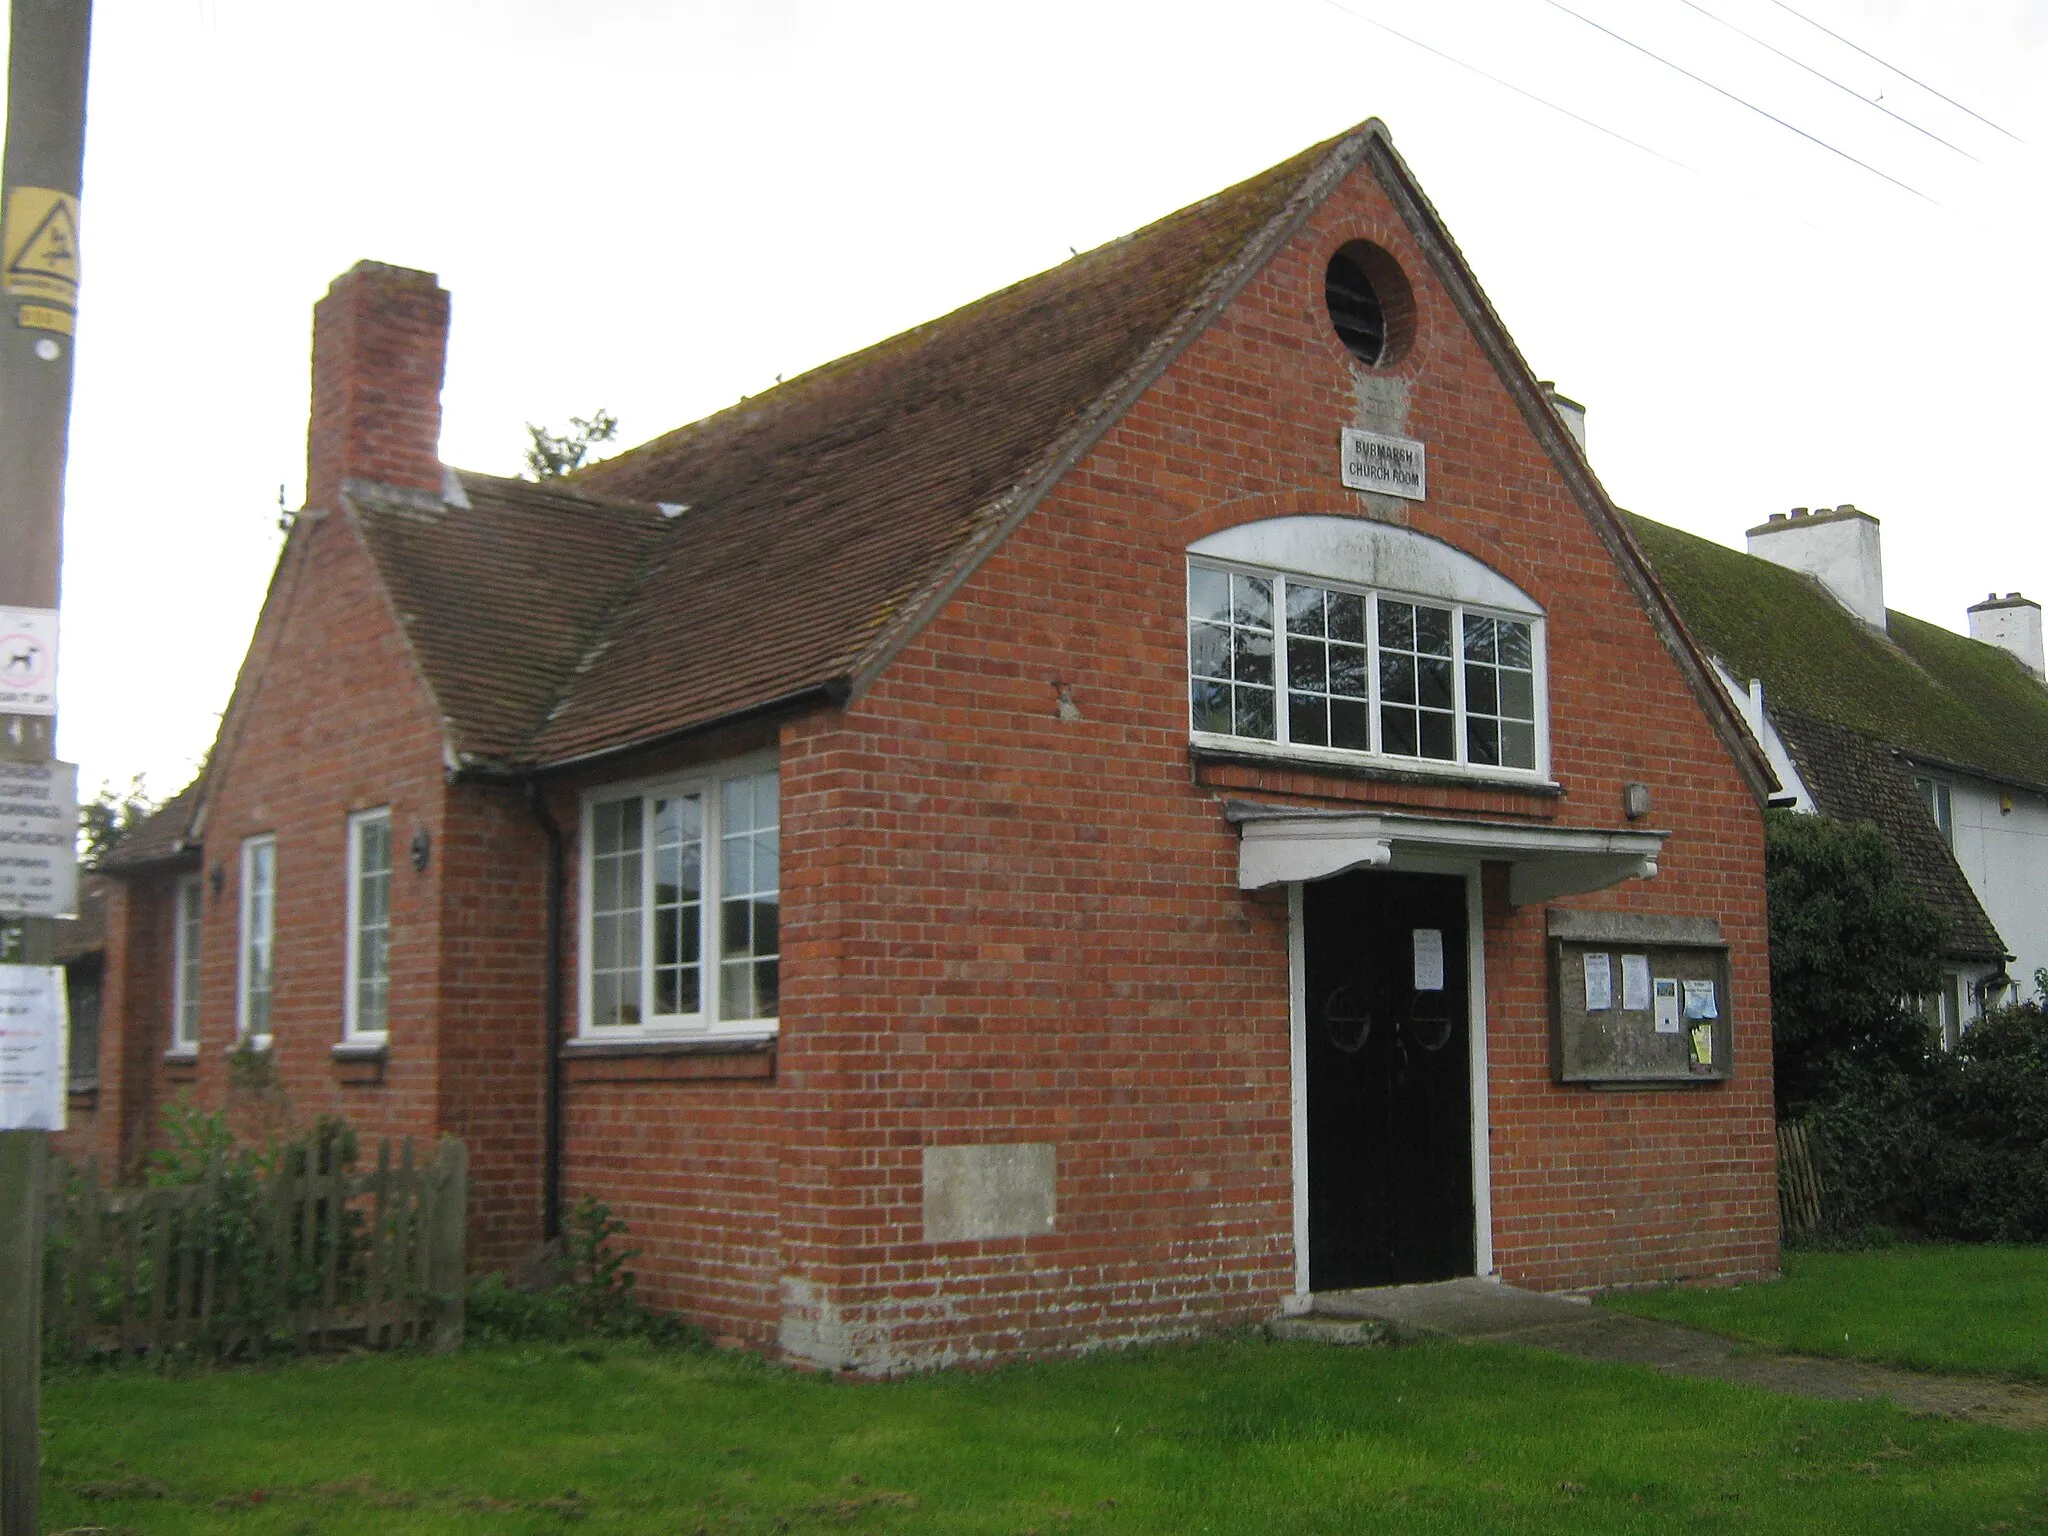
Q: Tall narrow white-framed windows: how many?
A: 3